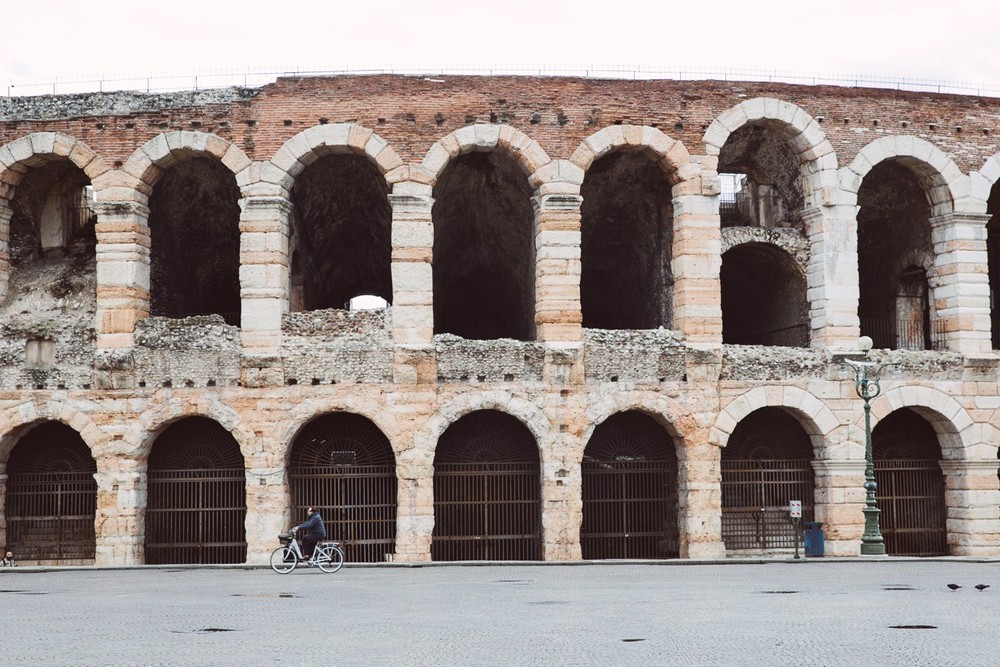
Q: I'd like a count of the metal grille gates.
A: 7